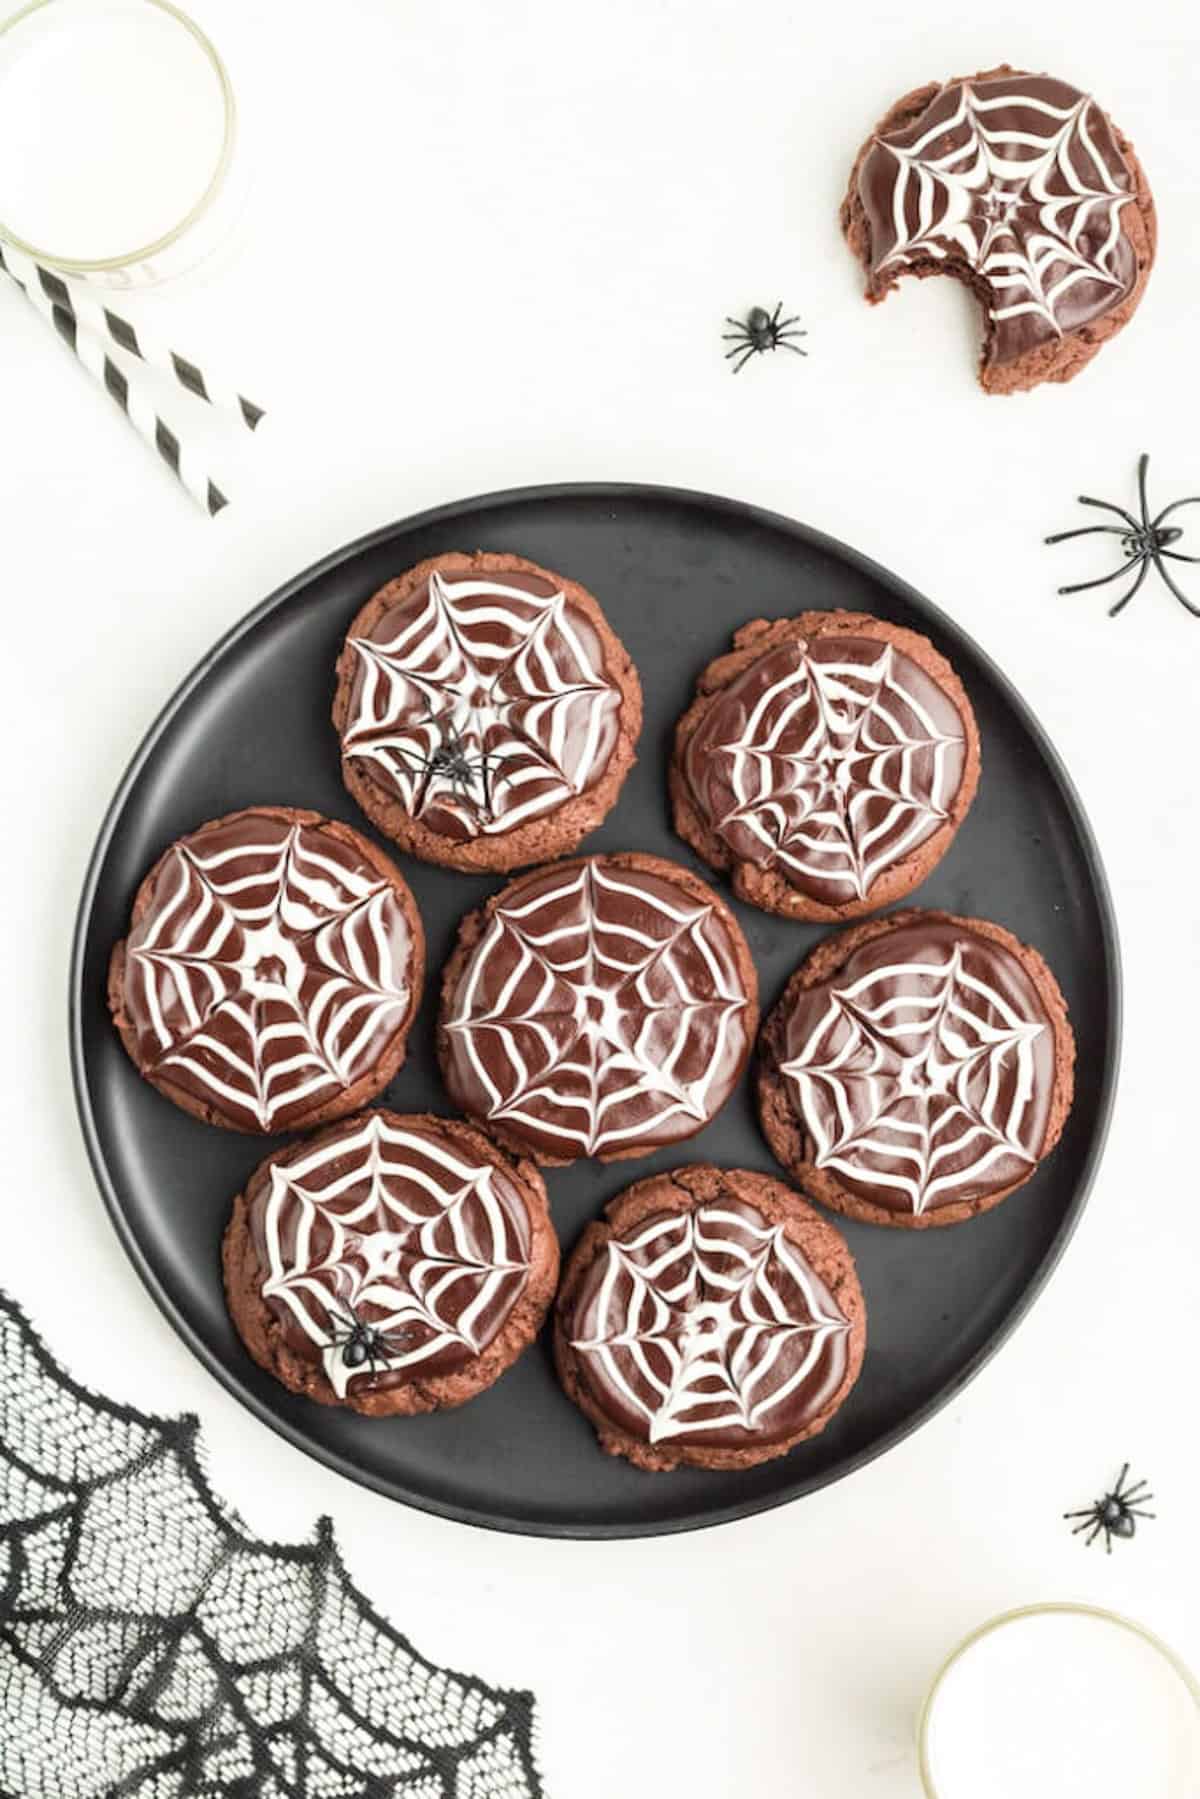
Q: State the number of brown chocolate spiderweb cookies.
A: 8